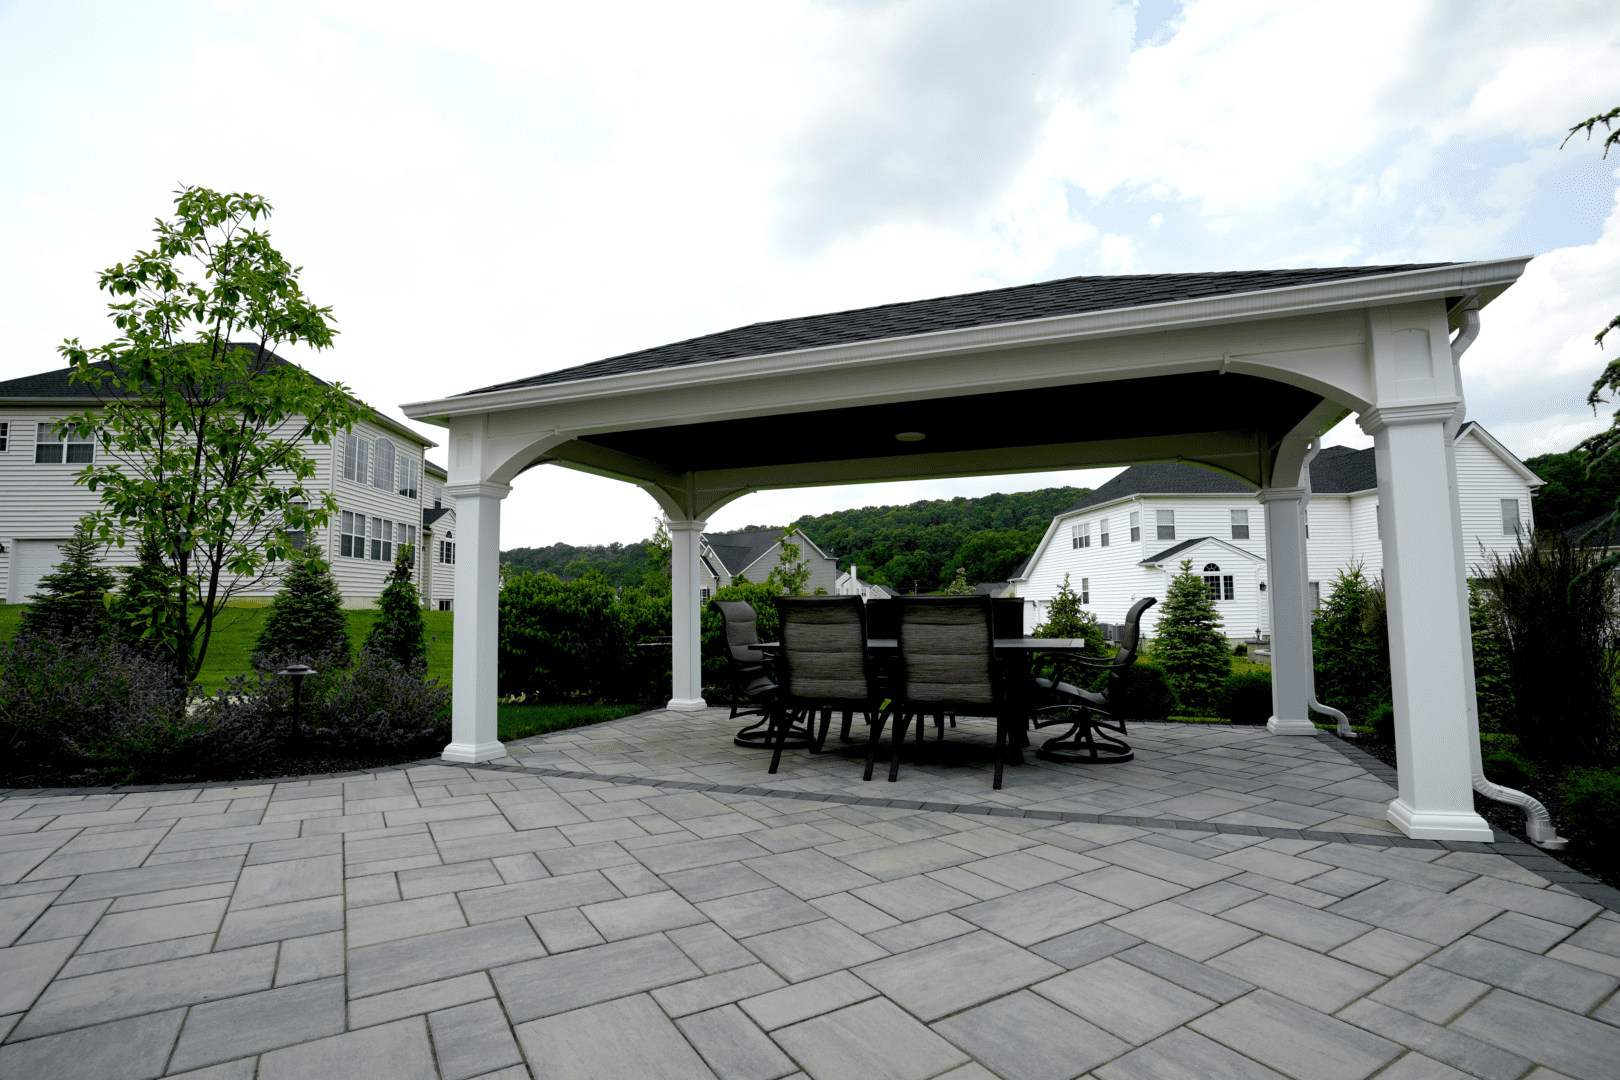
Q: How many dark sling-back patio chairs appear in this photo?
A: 6